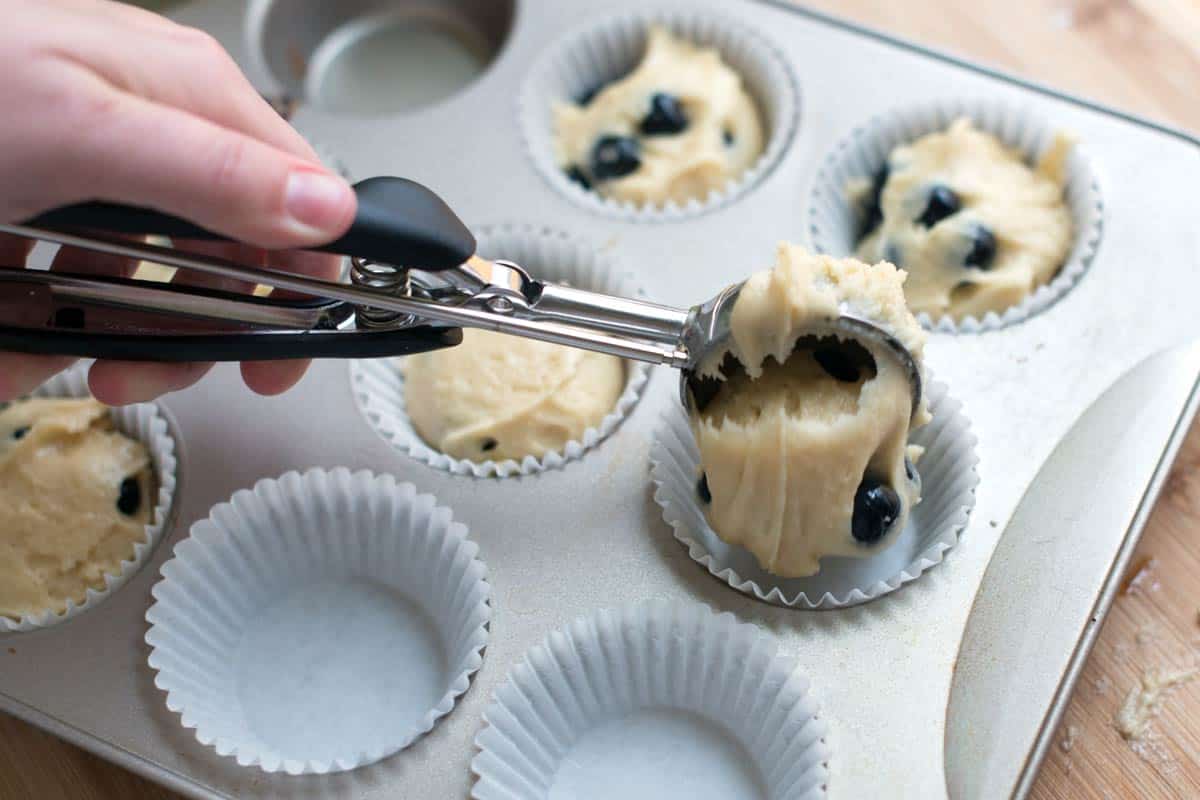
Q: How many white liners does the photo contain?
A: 7